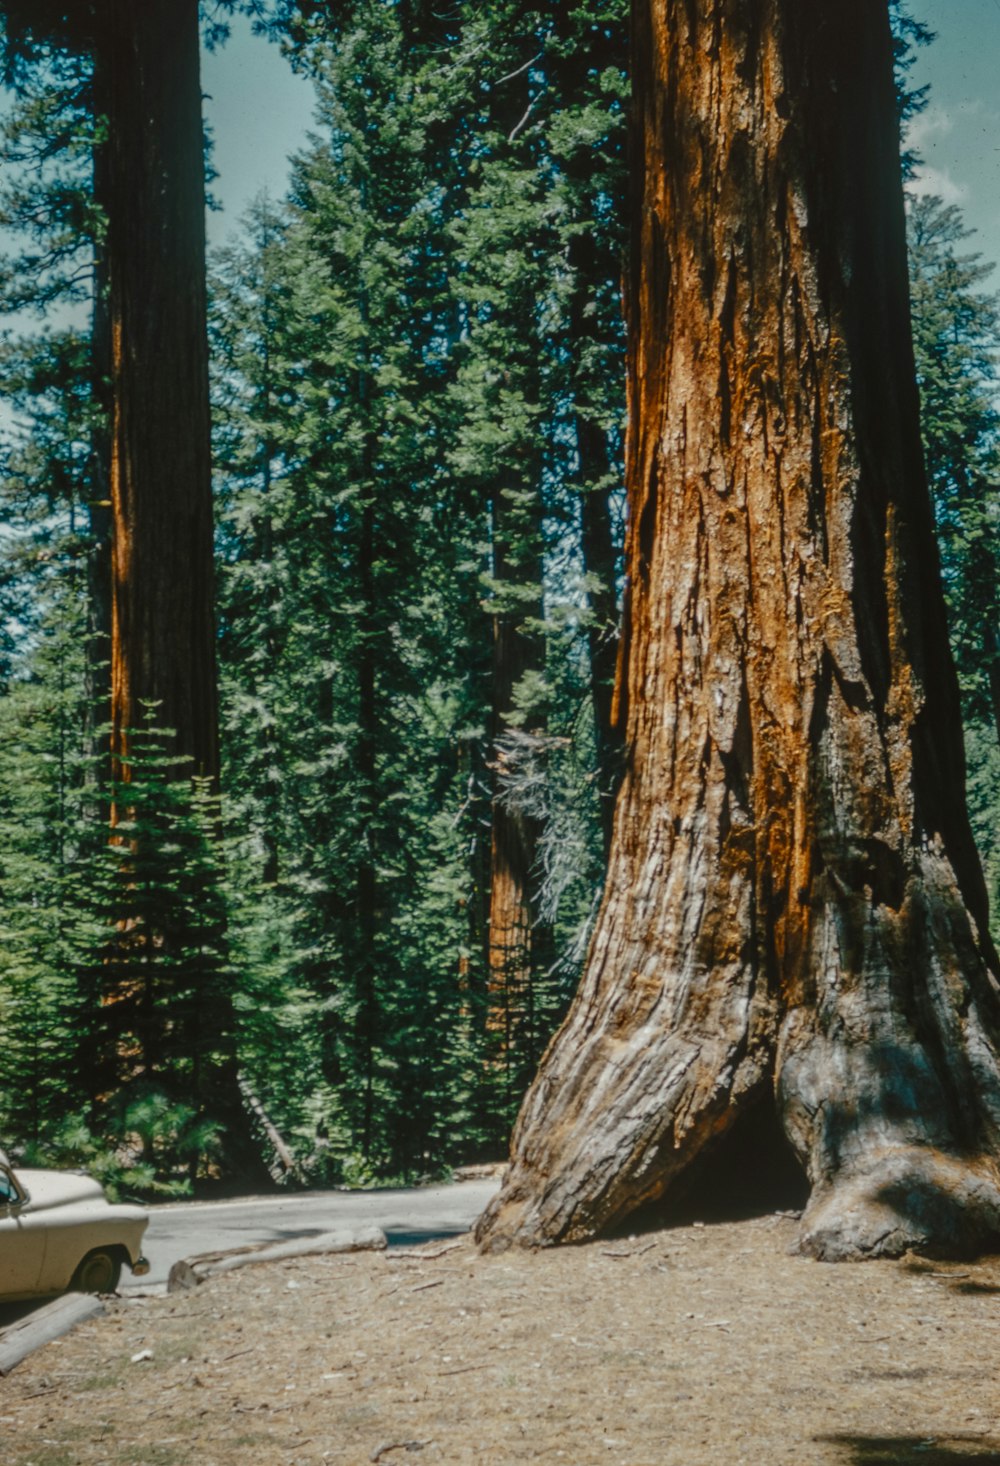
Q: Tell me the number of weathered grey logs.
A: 2